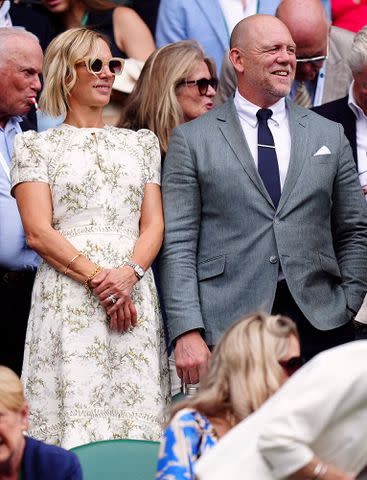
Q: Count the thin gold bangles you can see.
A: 1